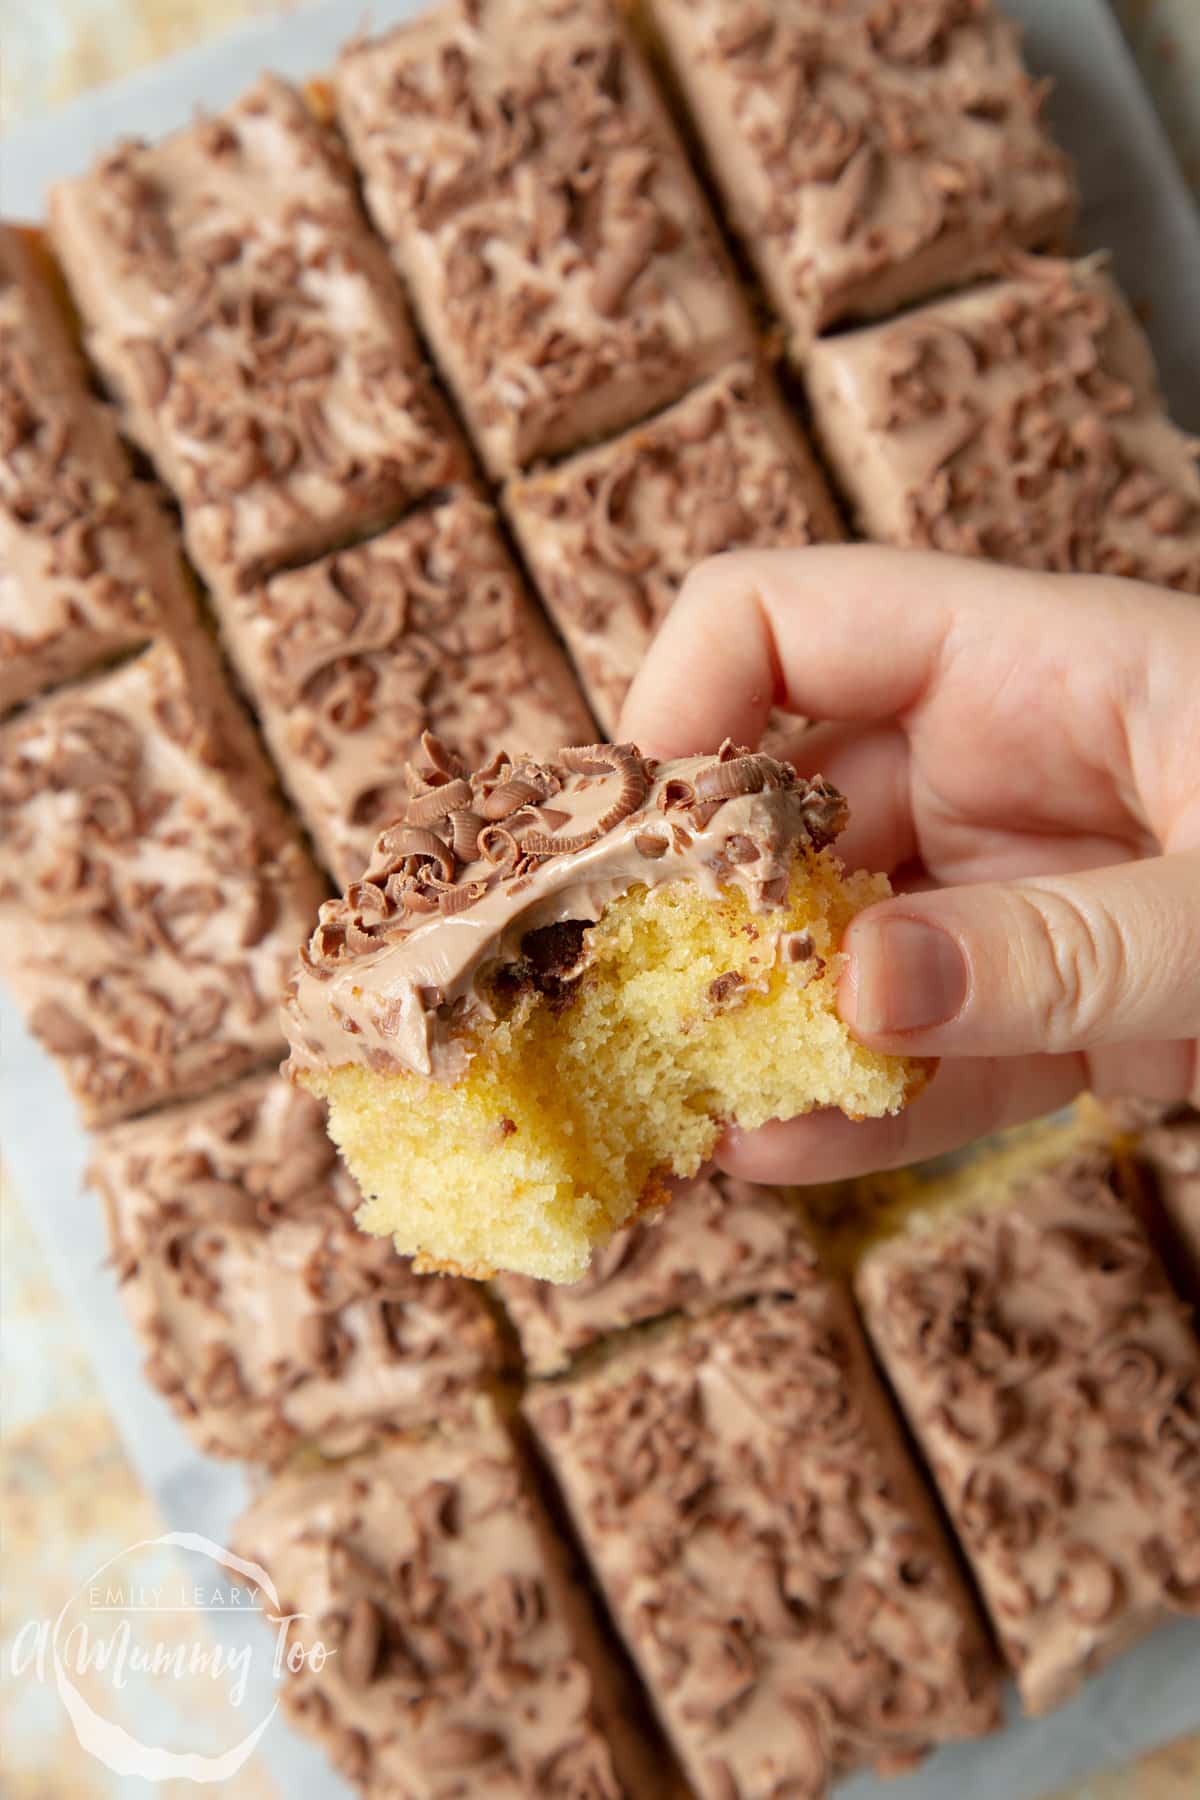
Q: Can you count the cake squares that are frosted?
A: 15